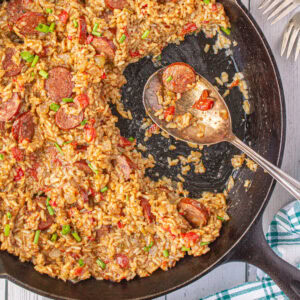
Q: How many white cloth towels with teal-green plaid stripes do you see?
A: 1